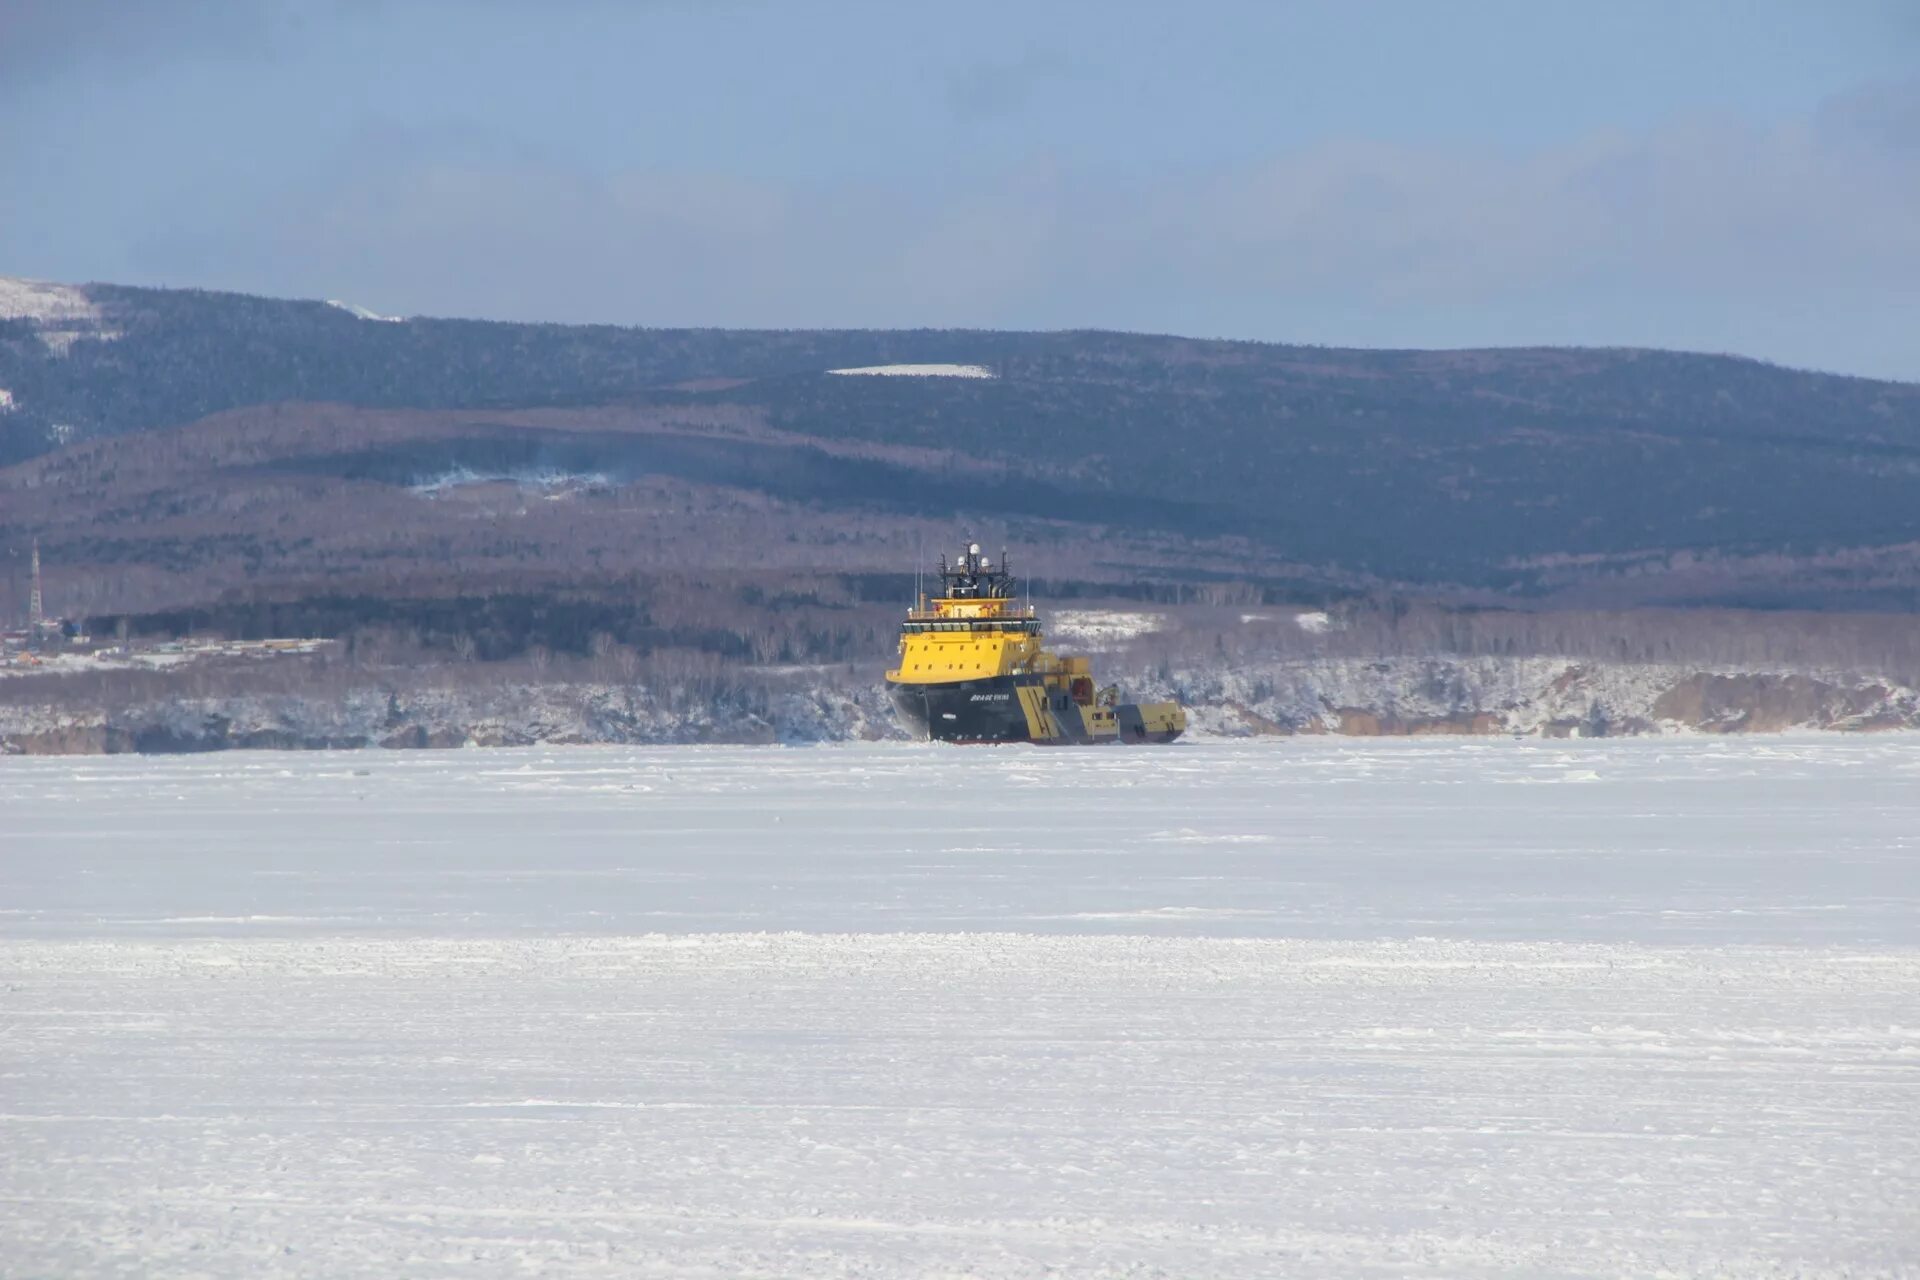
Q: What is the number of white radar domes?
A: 3